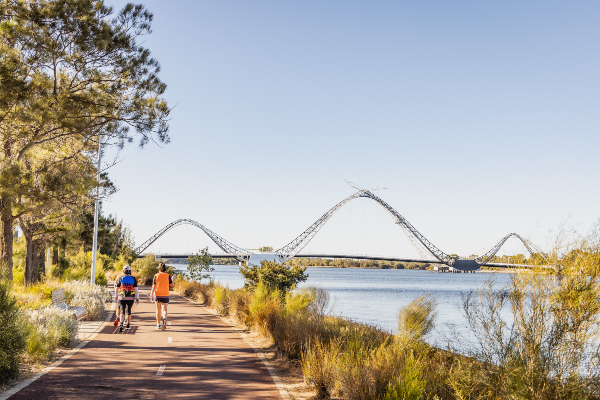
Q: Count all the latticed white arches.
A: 3